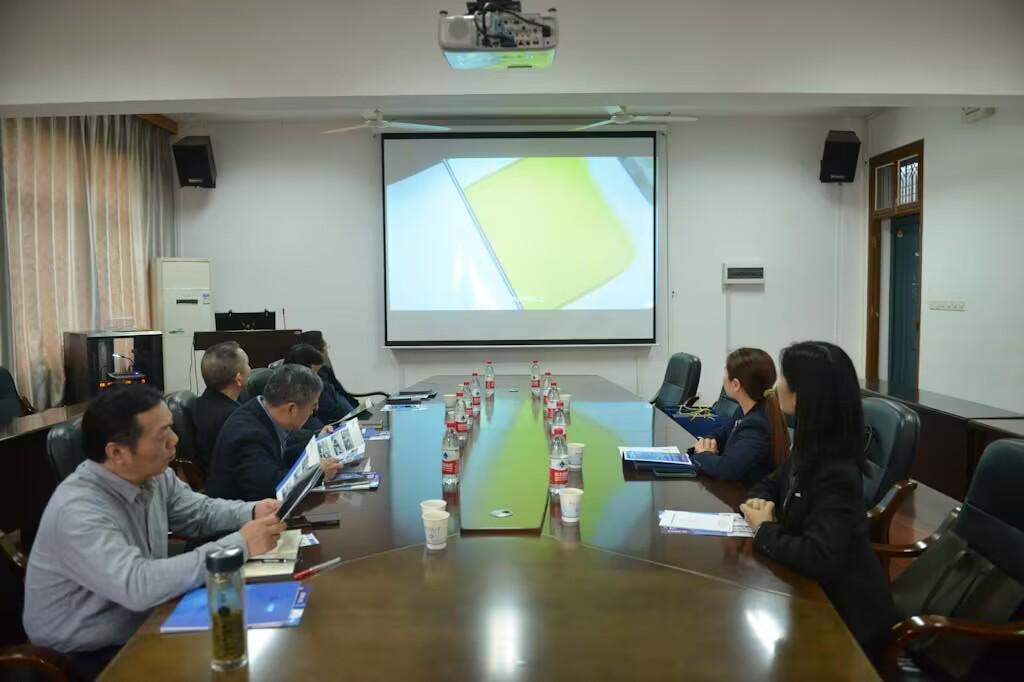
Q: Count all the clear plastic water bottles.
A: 10